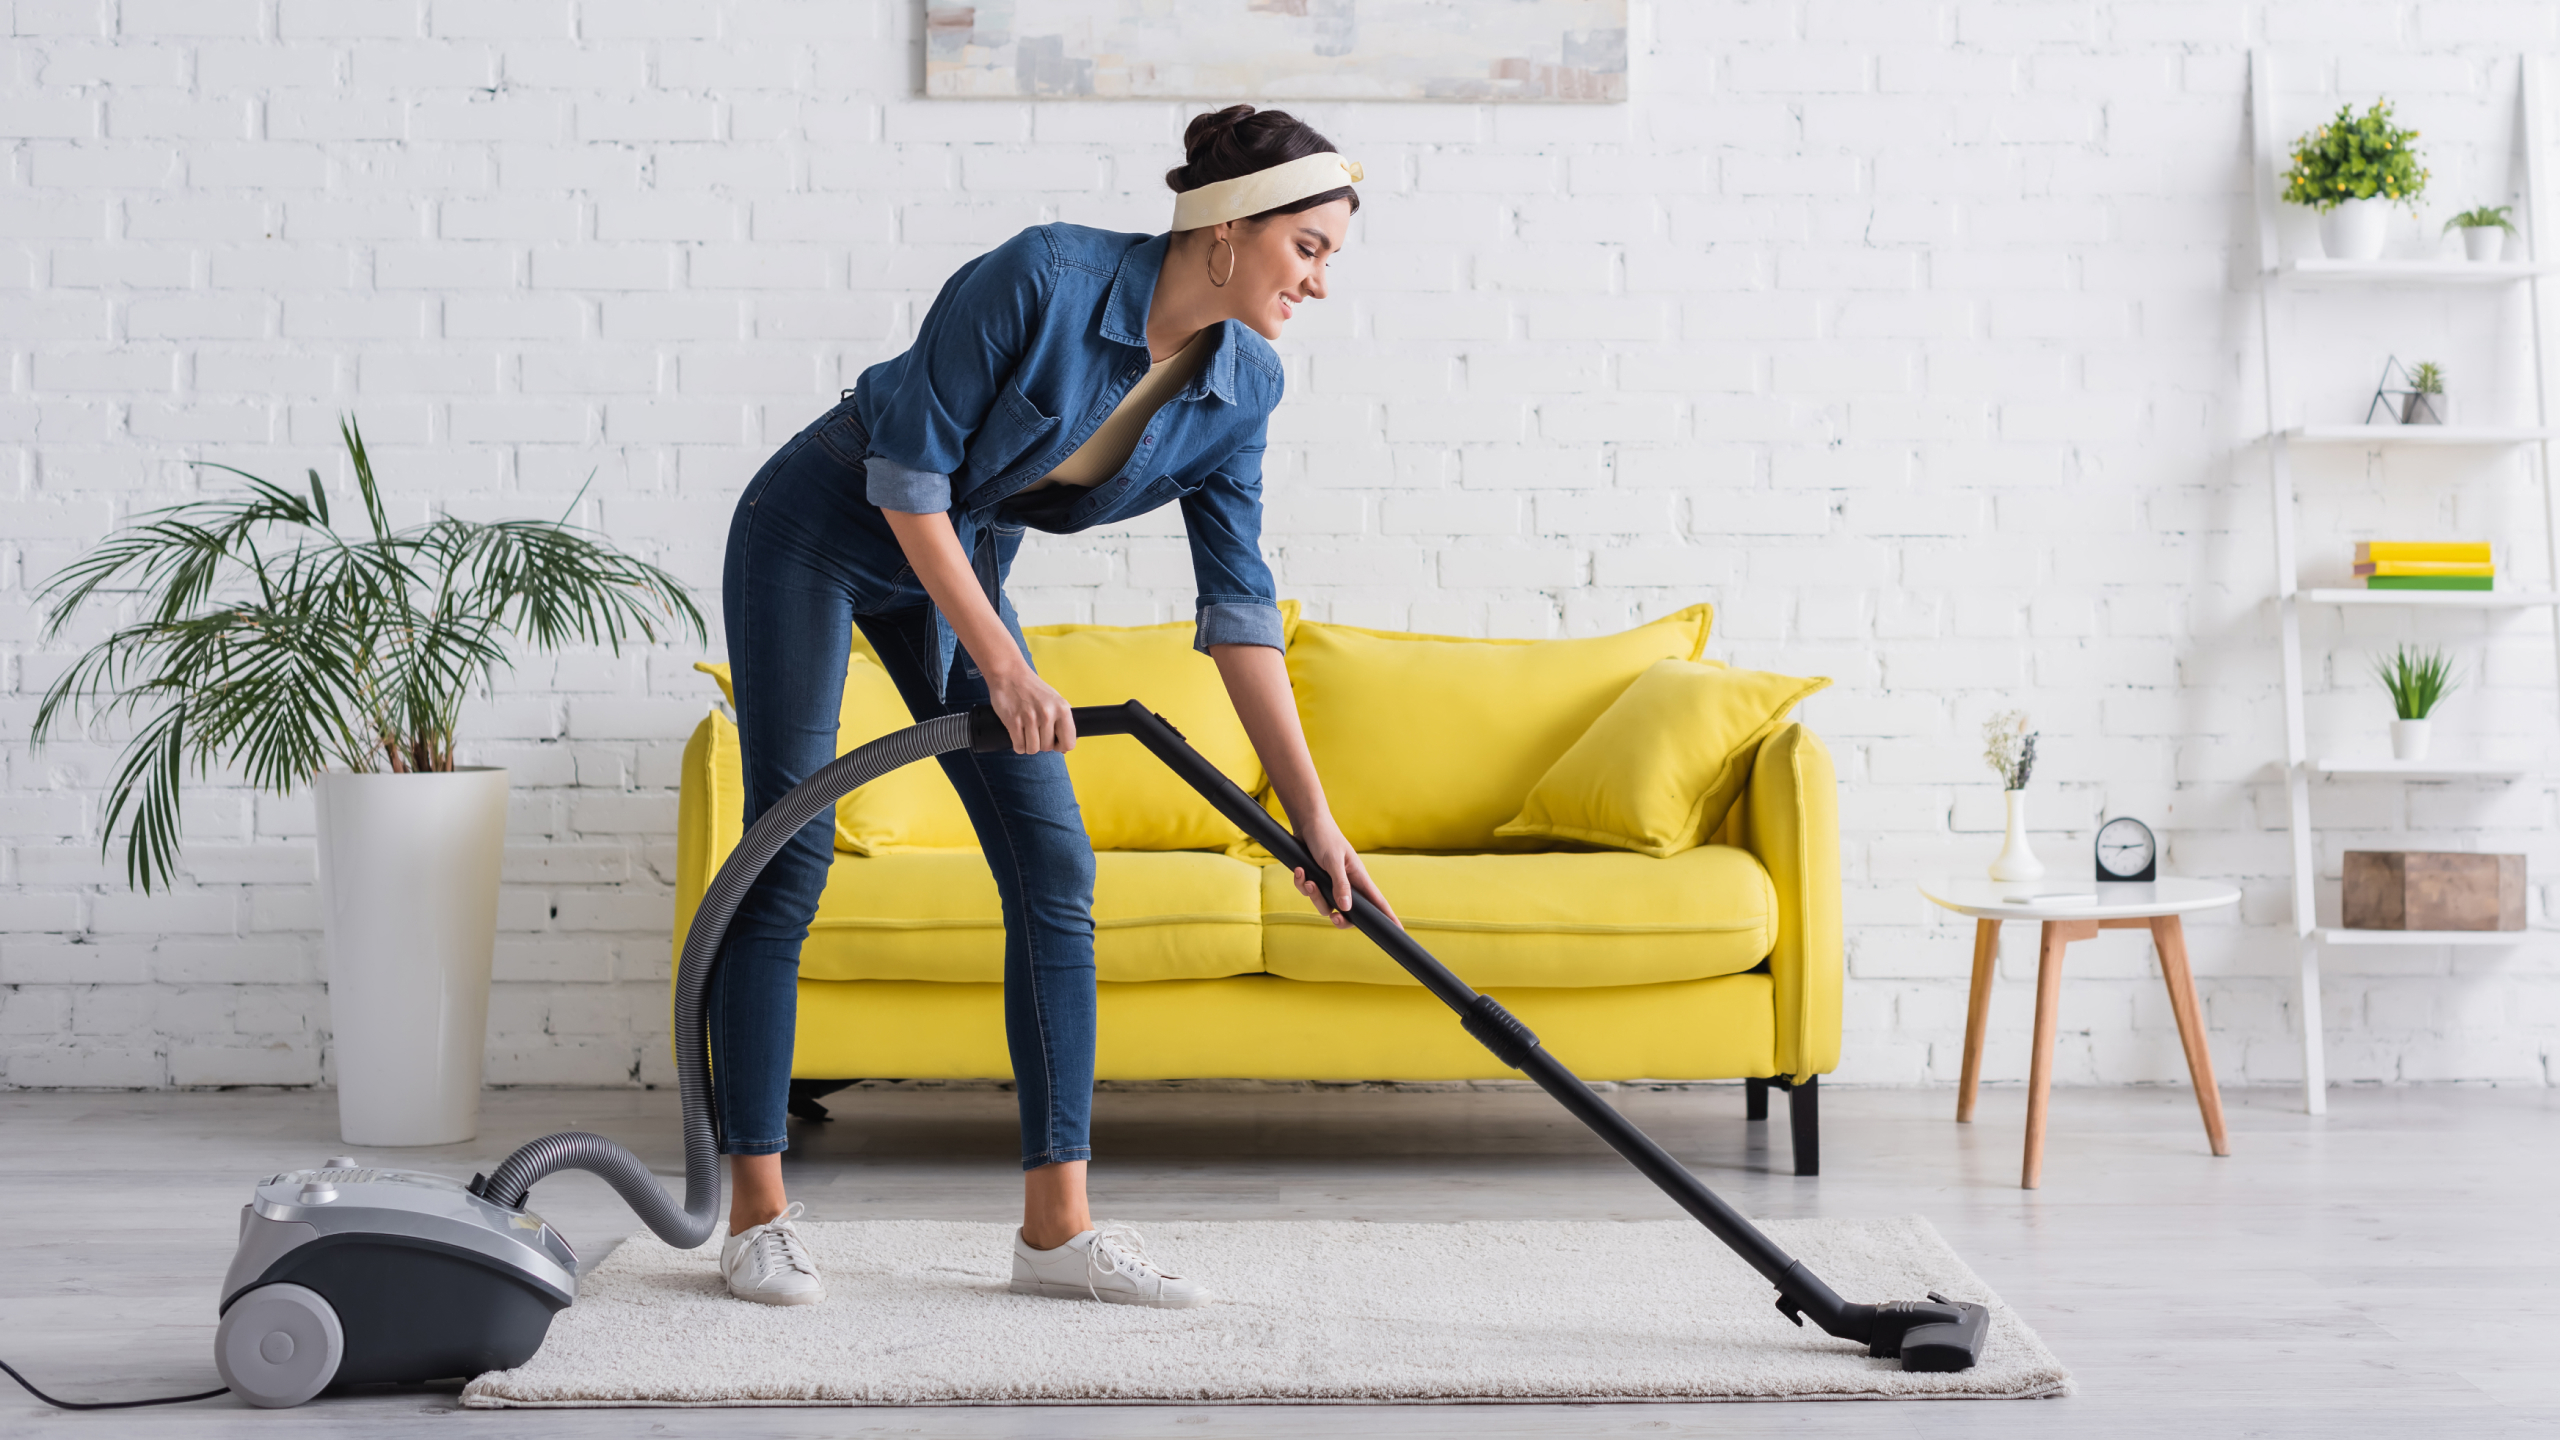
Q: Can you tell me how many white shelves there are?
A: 5